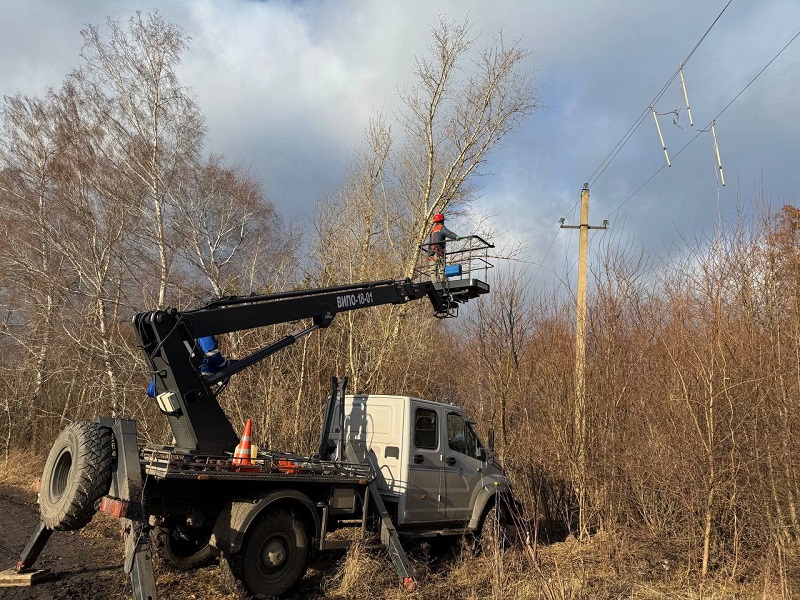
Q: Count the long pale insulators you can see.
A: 3